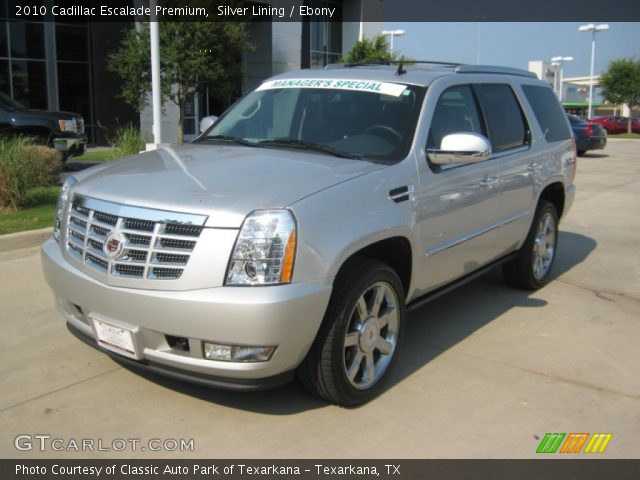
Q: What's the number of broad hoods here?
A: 1